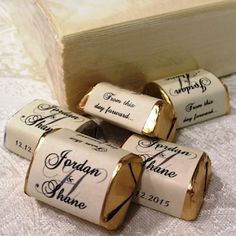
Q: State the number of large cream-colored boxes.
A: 1